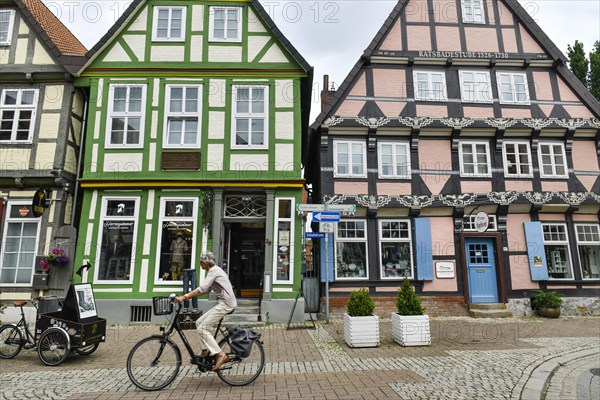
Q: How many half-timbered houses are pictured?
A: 3